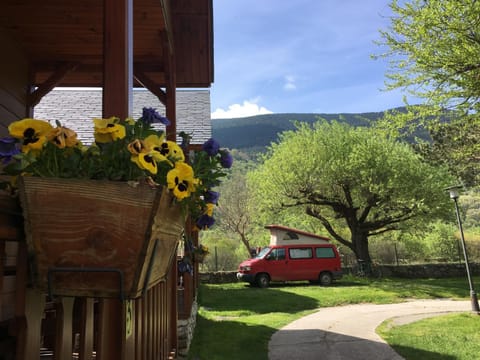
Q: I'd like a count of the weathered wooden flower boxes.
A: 1